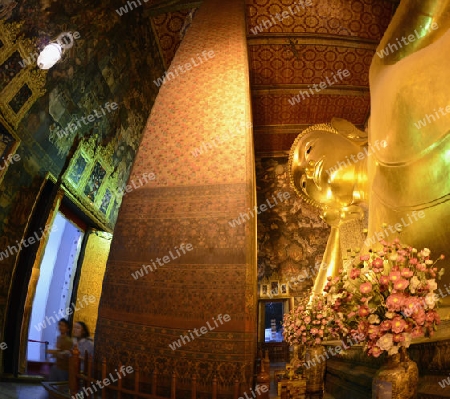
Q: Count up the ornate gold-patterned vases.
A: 2